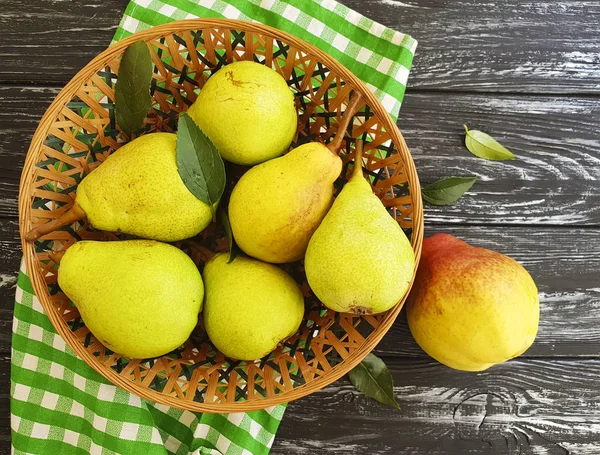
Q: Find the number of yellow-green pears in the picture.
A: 6